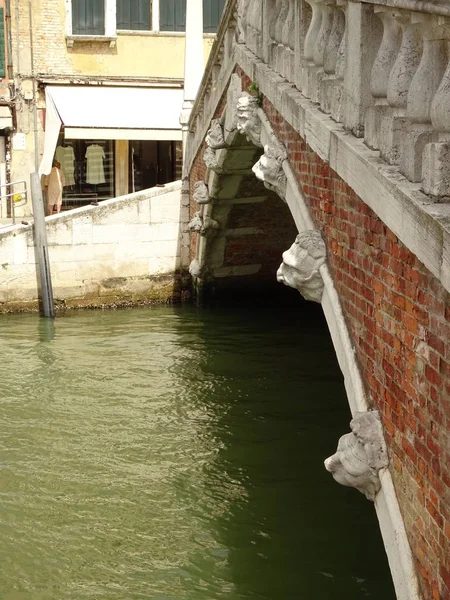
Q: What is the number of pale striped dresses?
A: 2